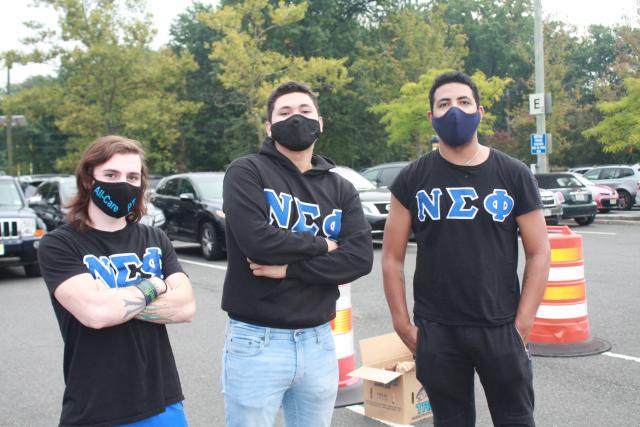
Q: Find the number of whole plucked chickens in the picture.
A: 0